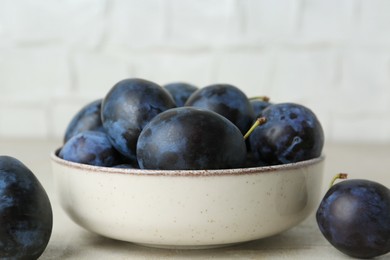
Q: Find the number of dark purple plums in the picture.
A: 10